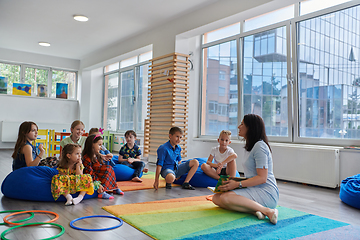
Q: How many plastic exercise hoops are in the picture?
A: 4